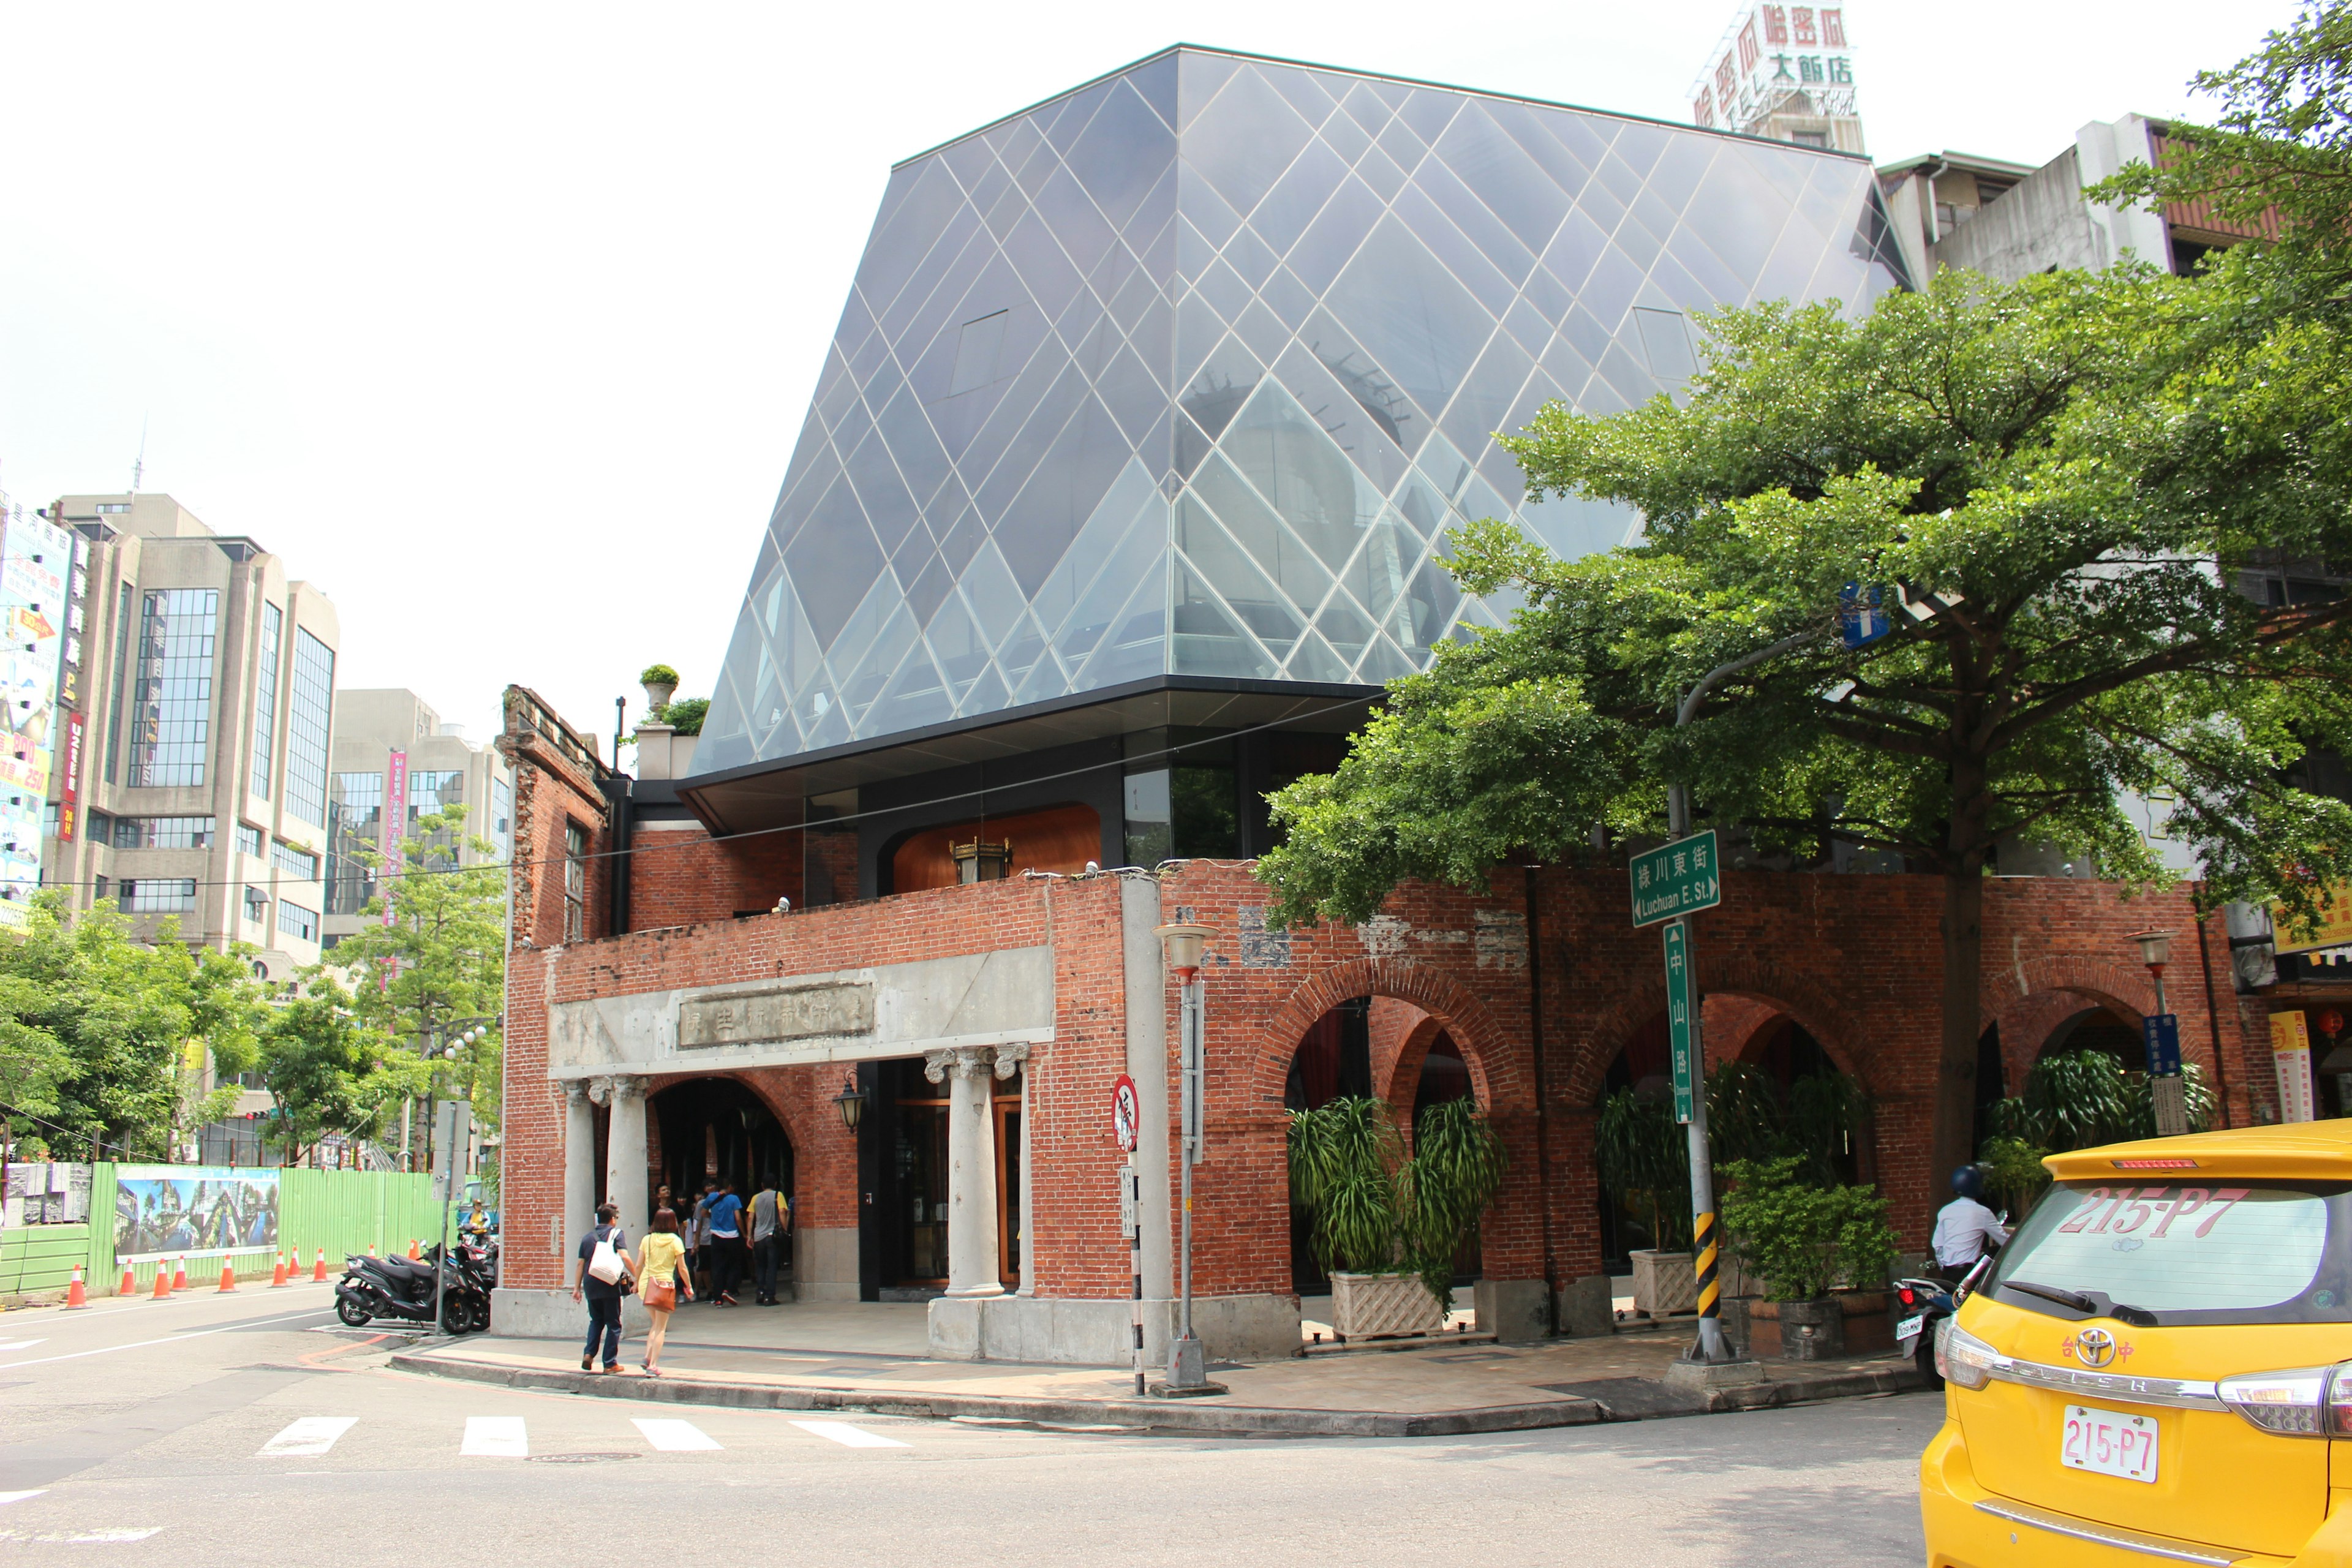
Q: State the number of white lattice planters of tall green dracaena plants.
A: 2